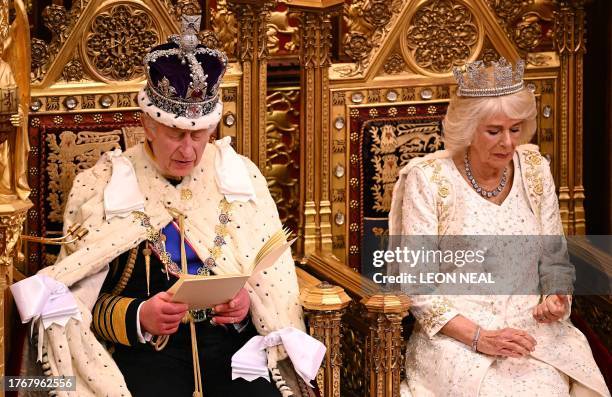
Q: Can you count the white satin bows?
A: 4